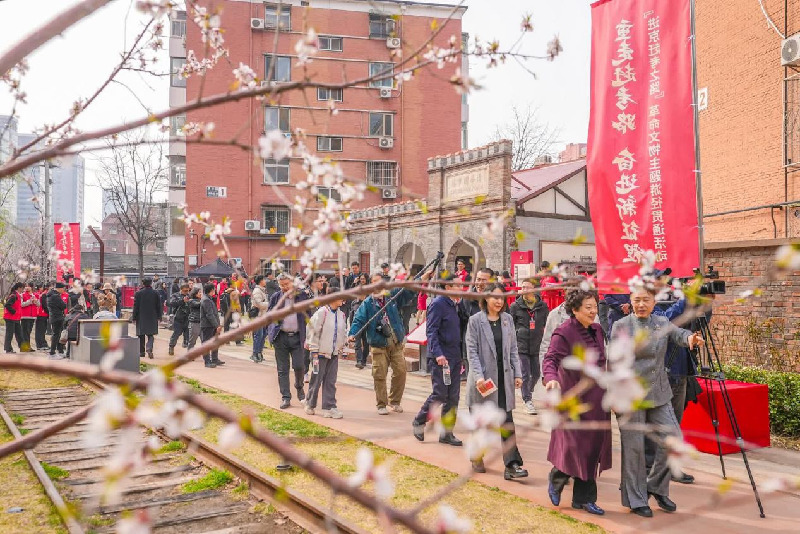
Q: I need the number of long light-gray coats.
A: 1